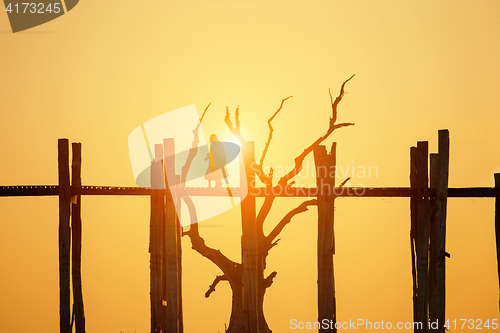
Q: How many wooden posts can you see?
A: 12